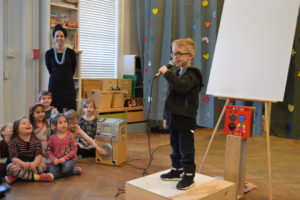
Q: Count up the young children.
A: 8